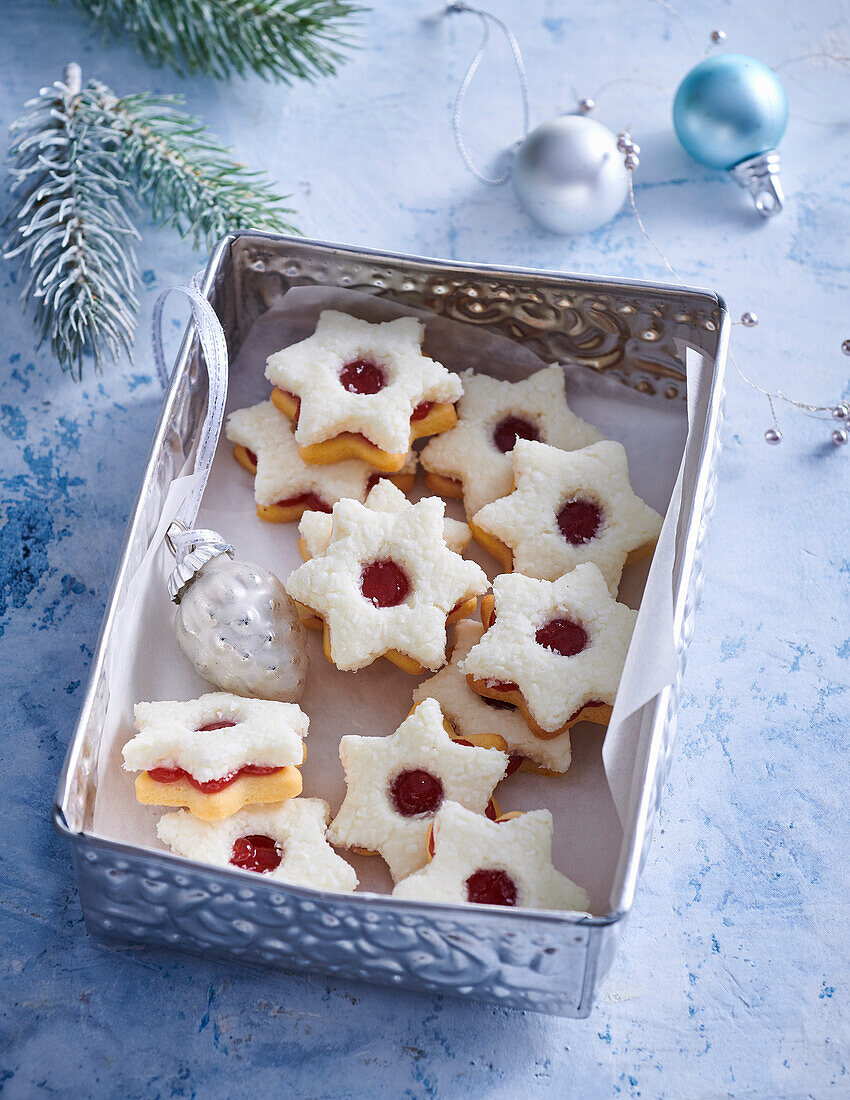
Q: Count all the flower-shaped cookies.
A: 12